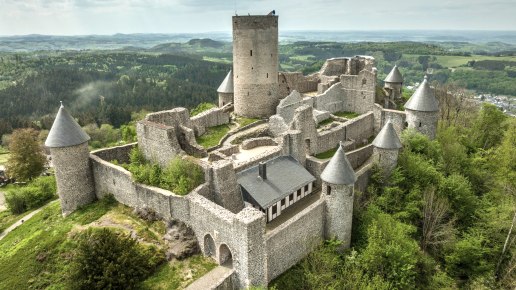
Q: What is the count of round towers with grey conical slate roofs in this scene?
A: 6